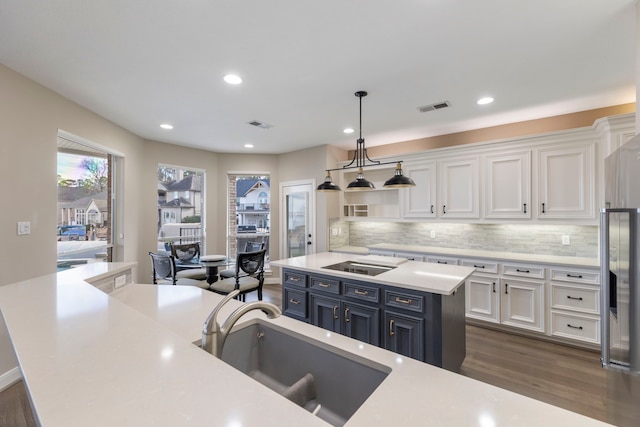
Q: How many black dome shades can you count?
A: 3